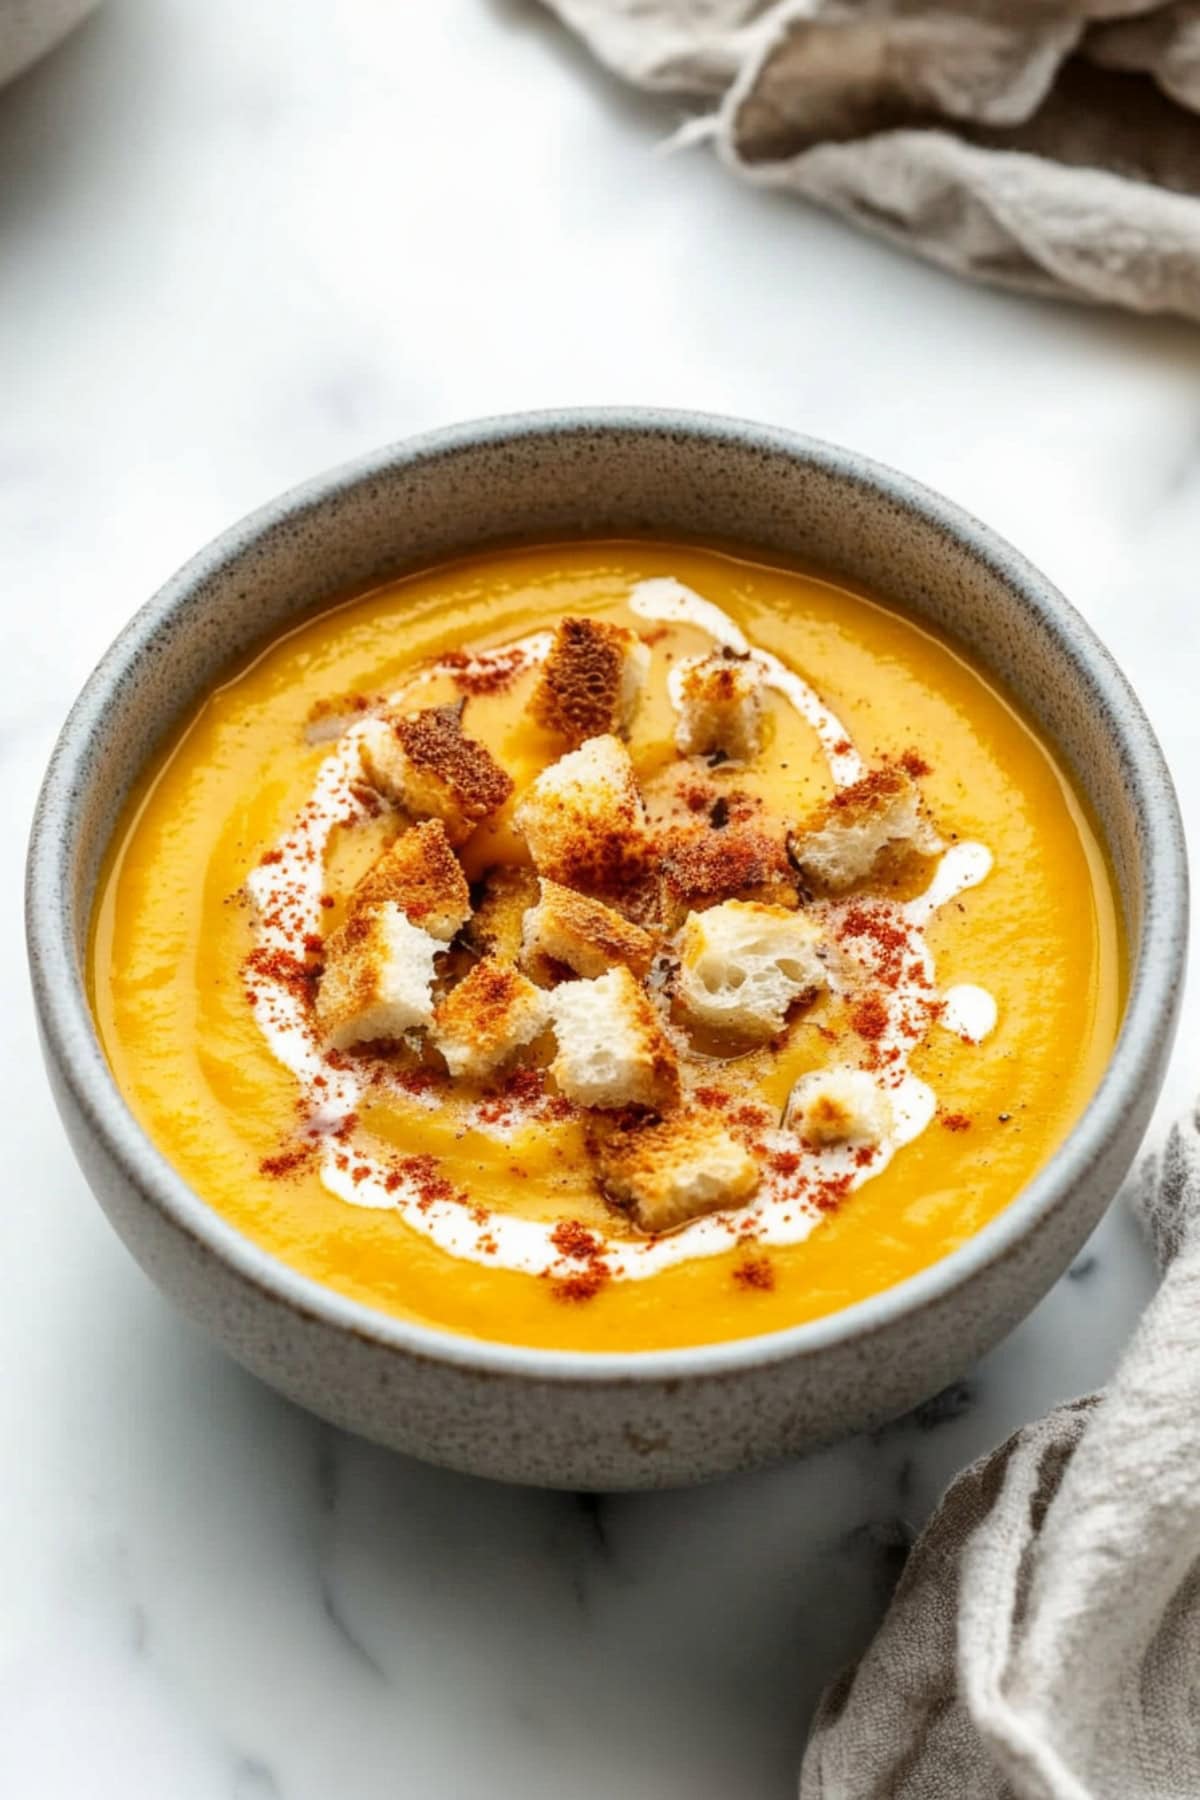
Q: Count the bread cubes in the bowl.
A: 14